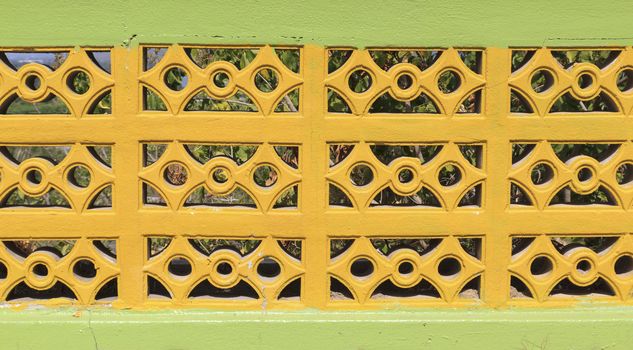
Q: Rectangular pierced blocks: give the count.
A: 12